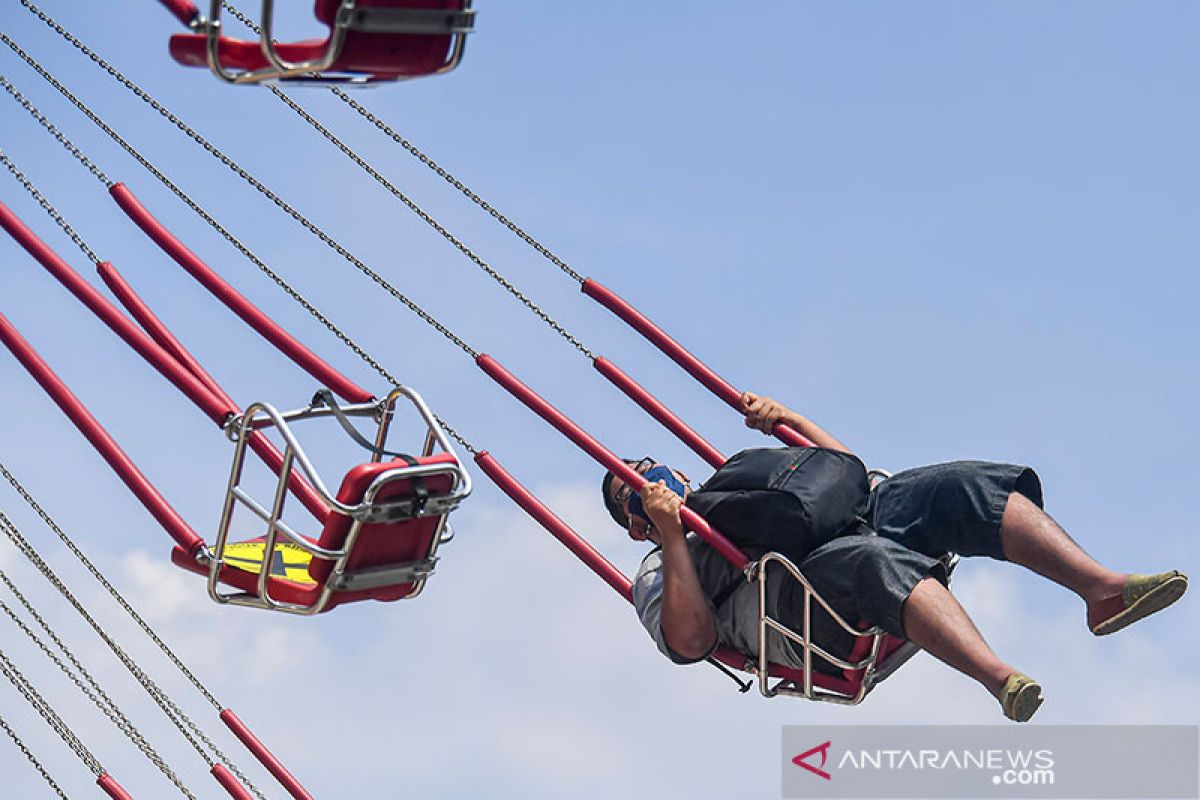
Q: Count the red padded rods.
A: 12